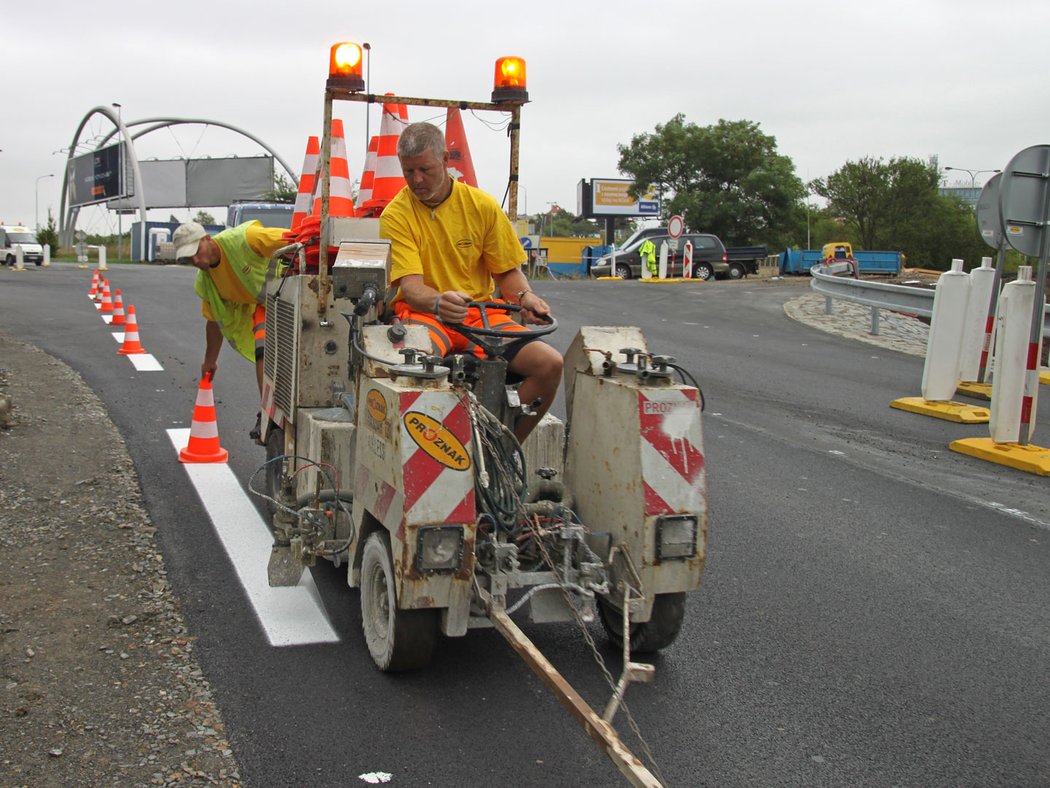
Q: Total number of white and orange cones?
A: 11